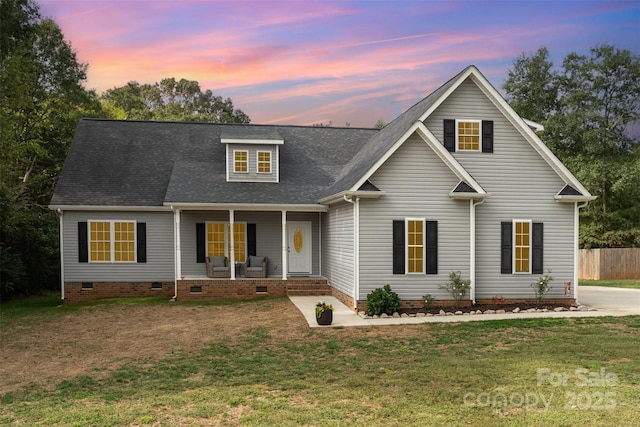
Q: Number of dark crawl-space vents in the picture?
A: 4